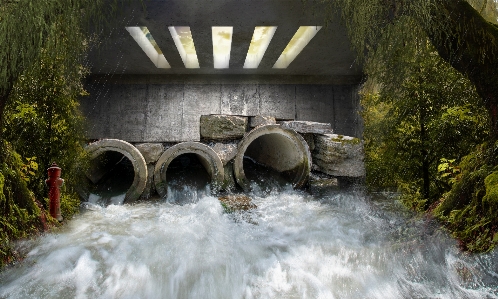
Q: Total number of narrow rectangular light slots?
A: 5